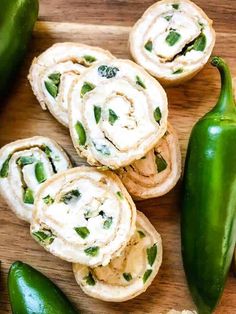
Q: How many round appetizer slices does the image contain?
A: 7